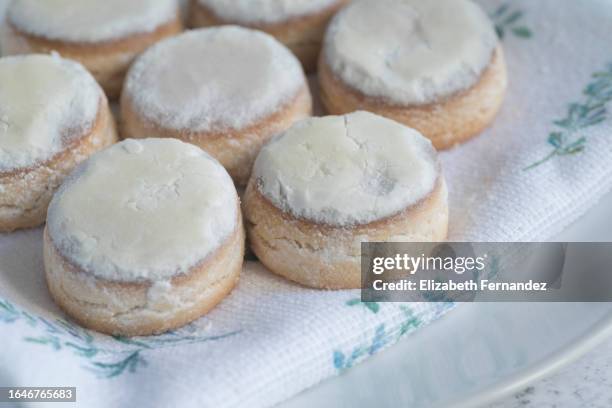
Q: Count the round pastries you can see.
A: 7